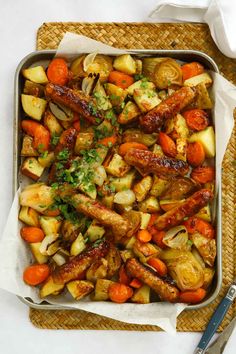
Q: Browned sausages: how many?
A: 8